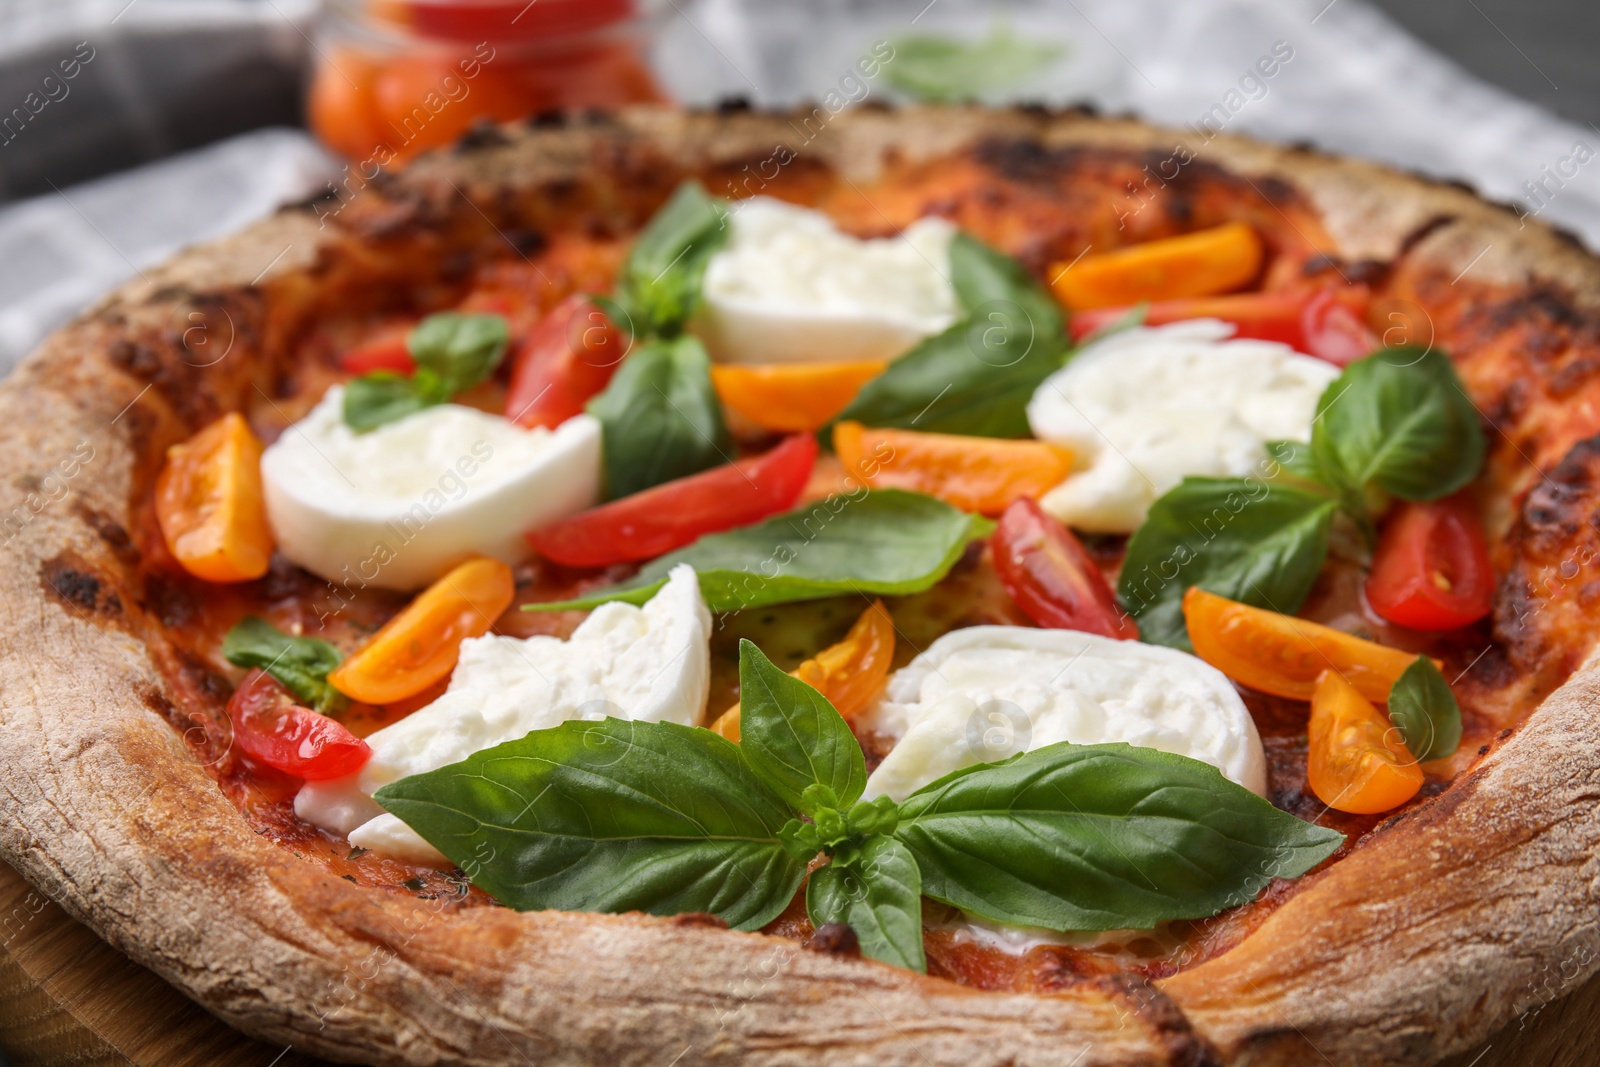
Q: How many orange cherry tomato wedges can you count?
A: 8